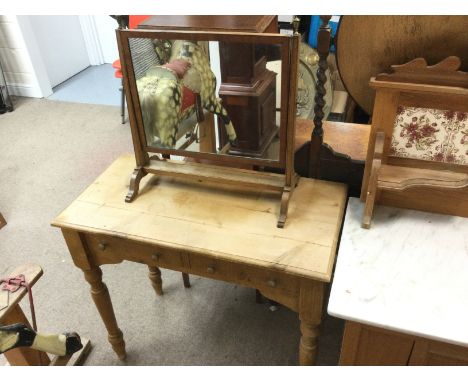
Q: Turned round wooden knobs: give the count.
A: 4